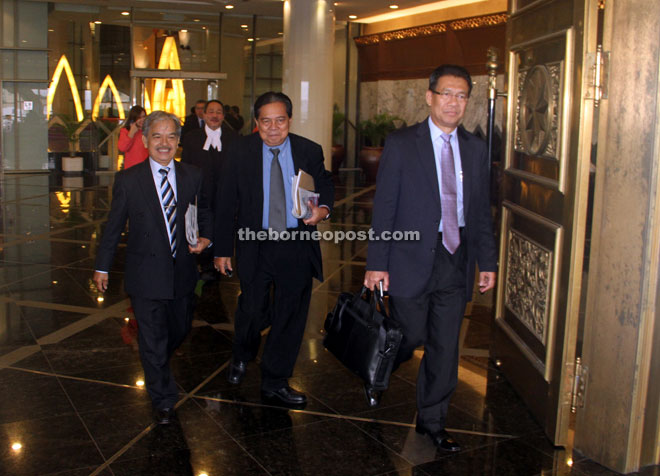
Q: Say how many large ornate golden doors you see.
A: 1